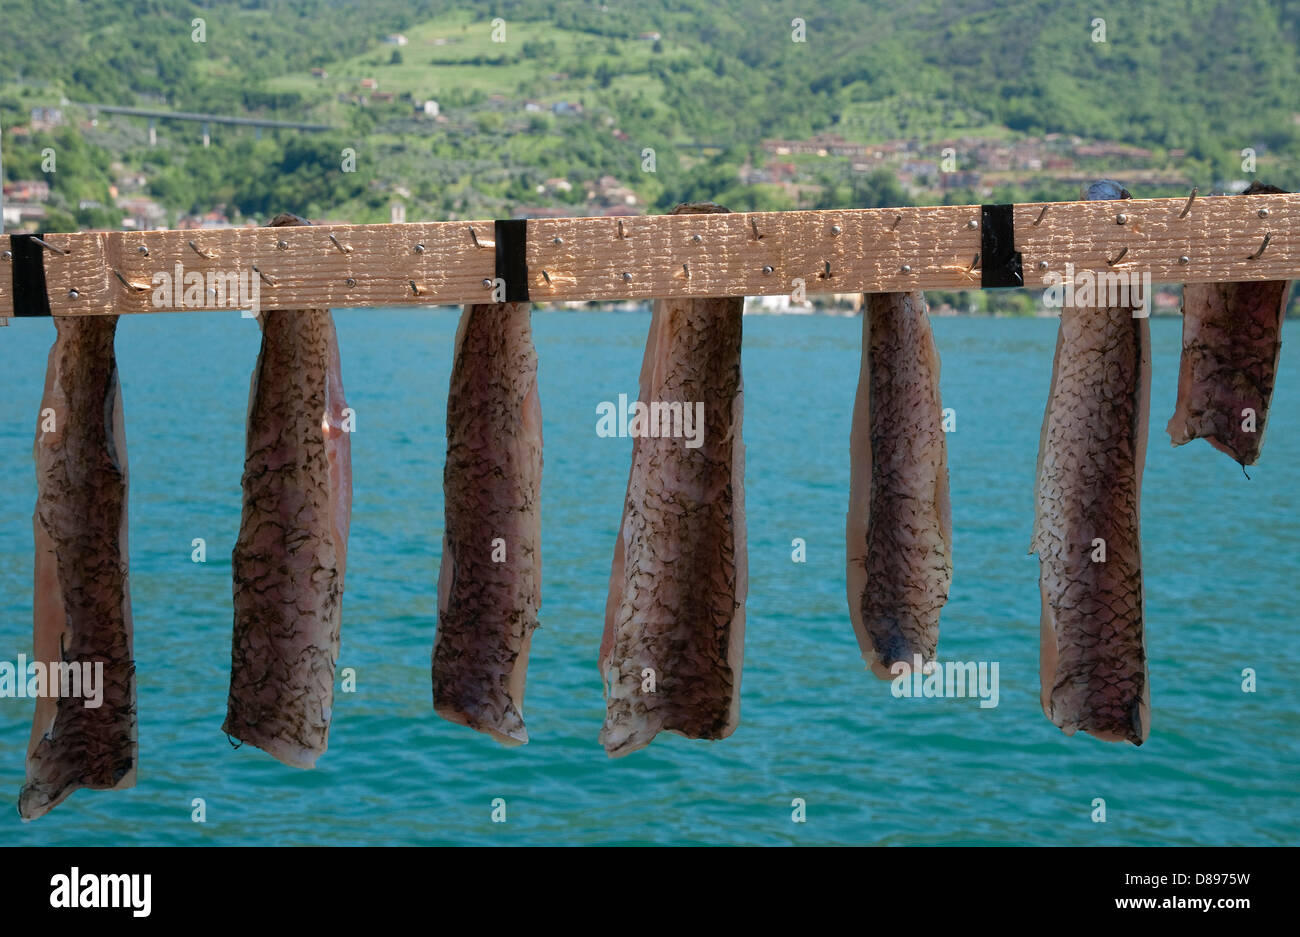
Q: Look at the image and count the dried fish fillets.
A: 7